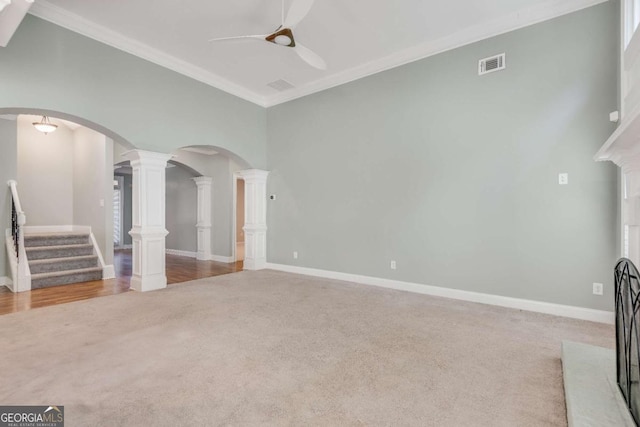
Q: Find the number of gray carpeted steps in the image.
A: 4